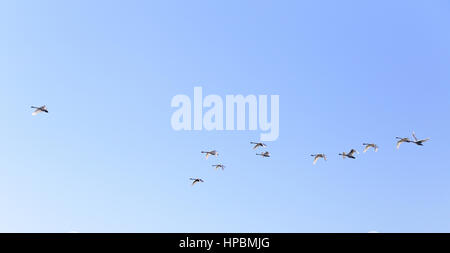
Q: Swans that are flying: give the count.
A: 11